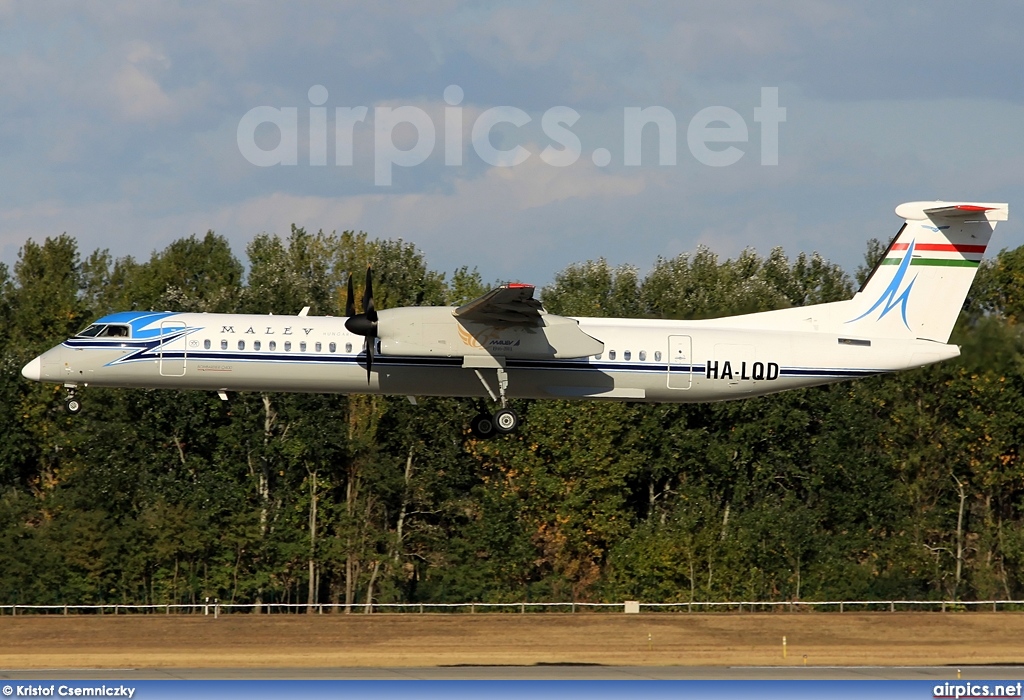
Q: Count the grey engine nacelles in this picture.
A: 1